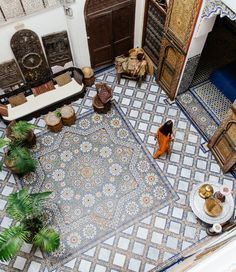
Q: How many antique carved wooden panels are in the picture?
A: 3